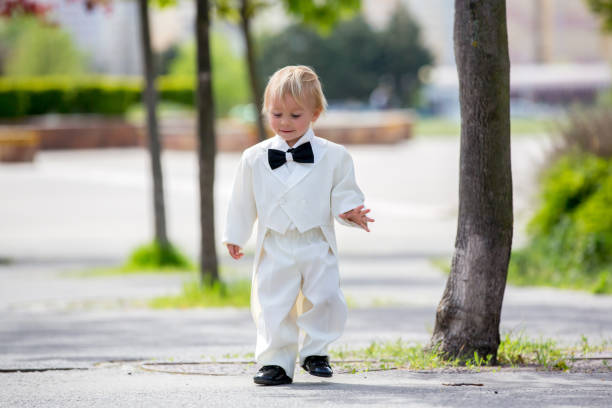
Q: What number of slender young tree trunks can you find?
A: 3